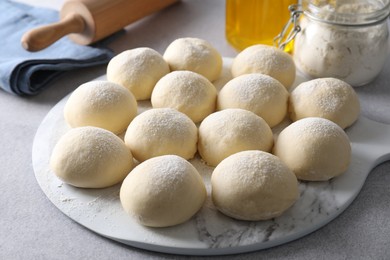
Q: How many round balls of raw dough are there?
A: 13